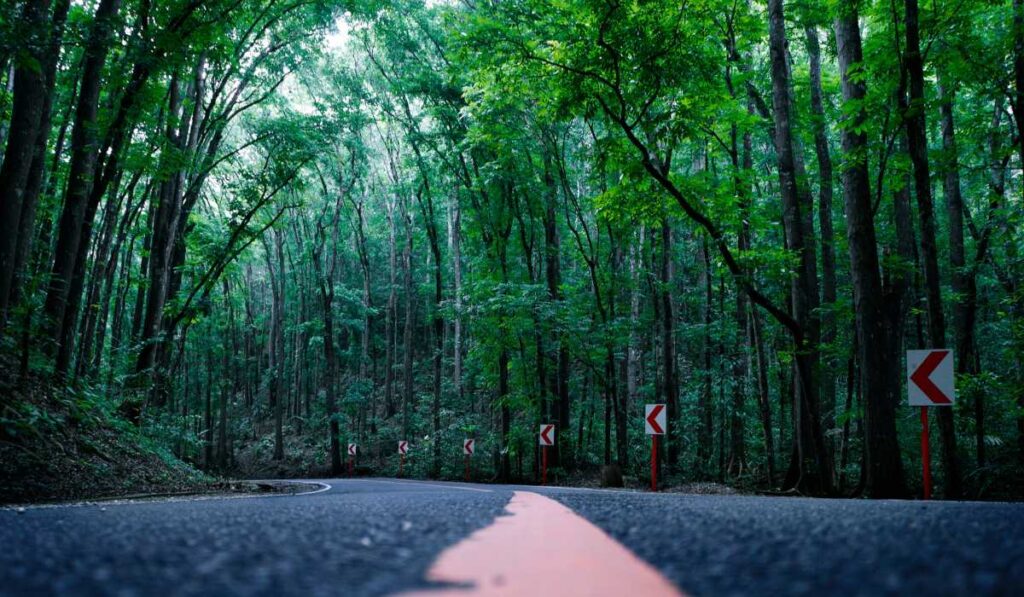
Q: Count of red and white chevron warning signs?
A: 6